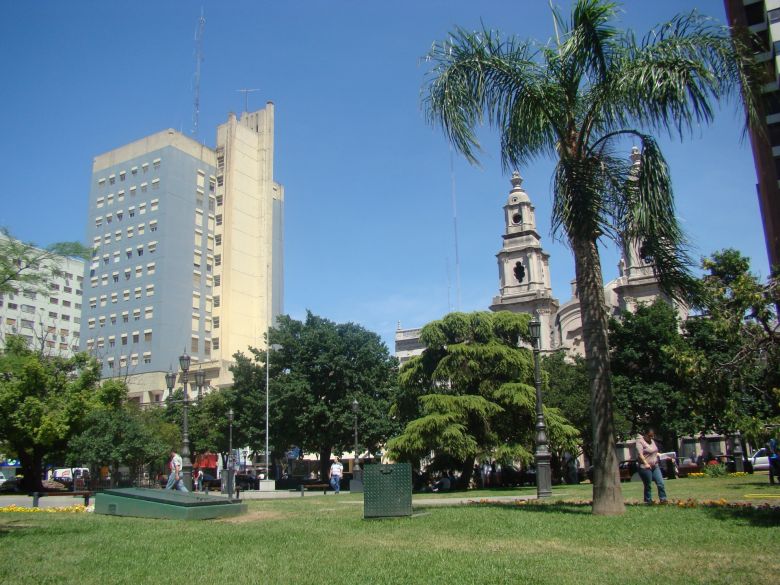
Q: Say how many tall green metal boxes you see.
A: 1